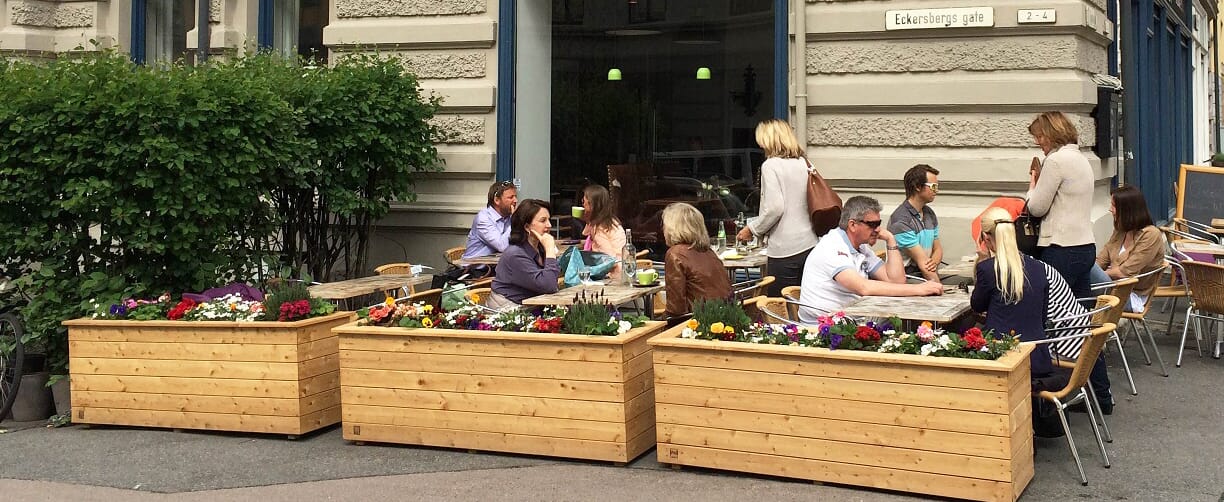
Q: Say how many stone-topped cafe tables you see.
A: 0